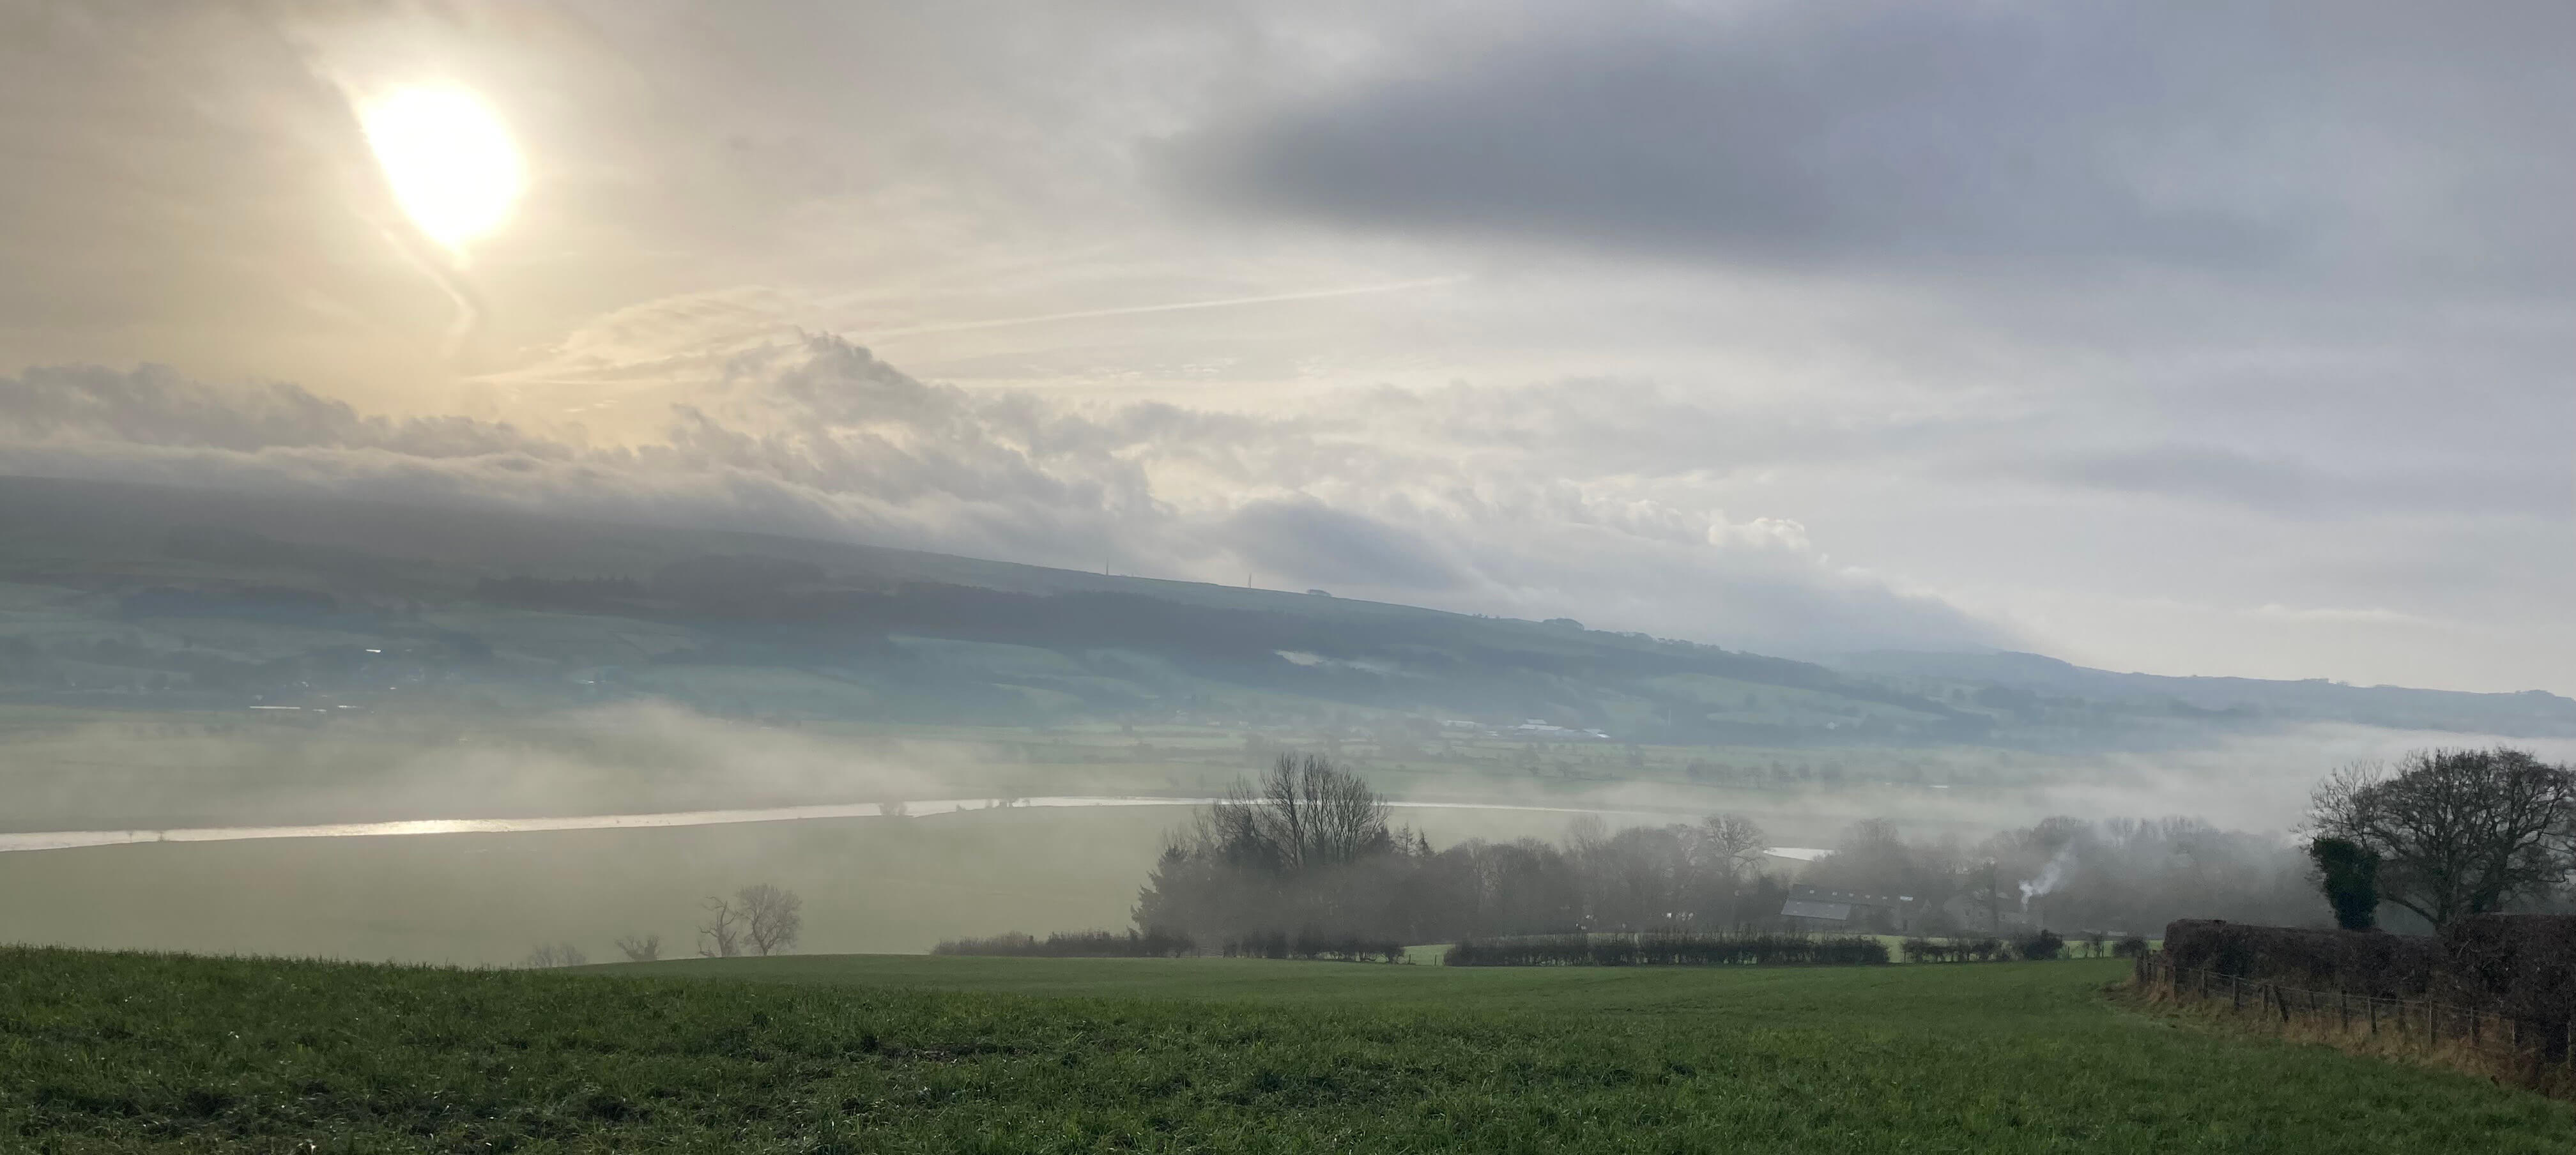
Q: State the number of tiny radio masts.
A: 2